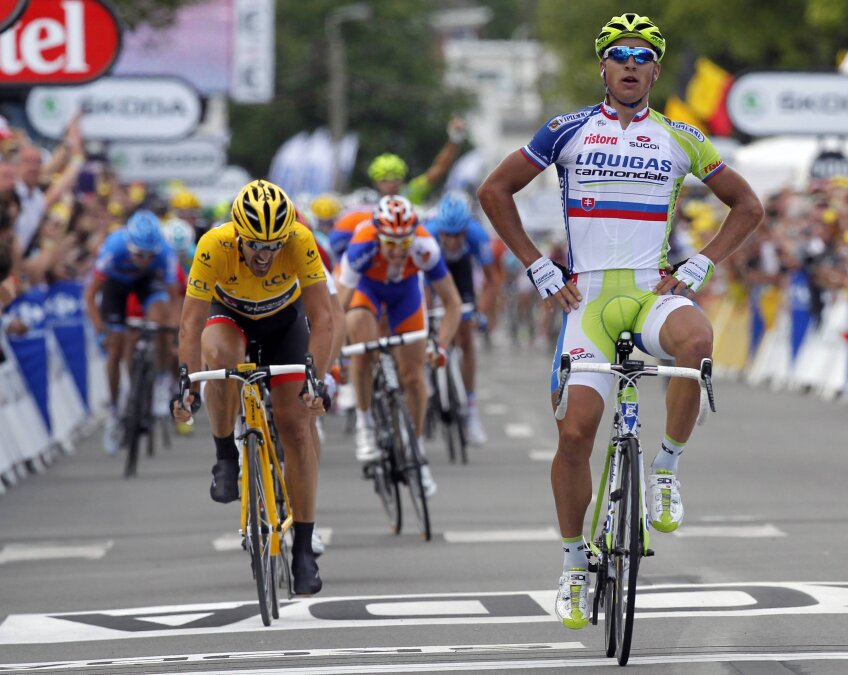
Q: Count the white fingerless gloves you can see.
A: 2